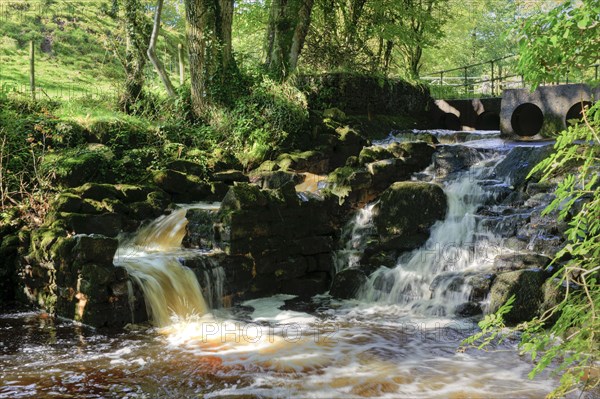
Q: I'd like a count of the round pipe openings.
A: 2